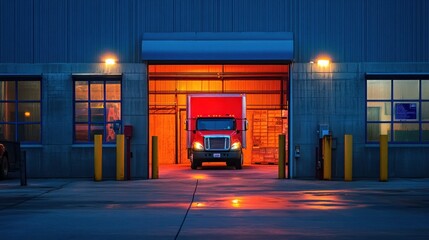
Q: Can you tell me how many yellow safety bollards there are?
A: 7